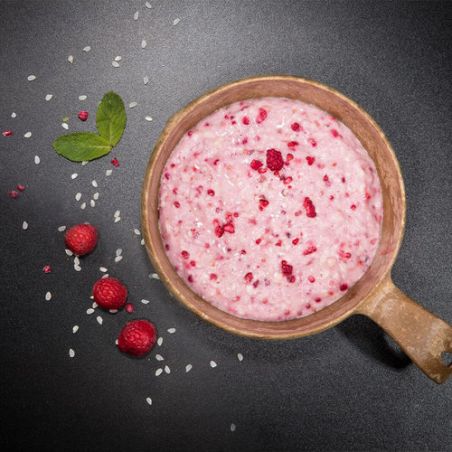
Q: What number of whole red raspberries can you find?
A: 3